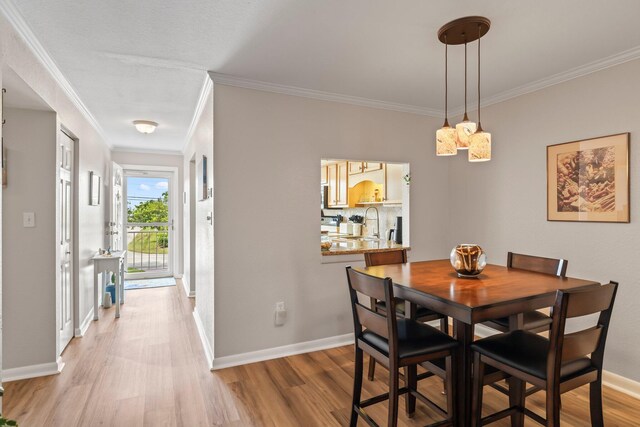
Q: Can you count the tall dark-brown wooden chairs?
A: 4